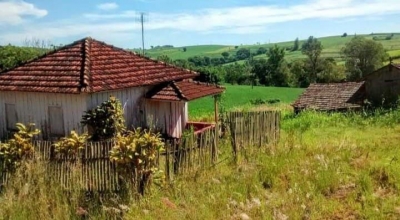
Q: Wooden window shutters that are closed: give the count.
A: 2